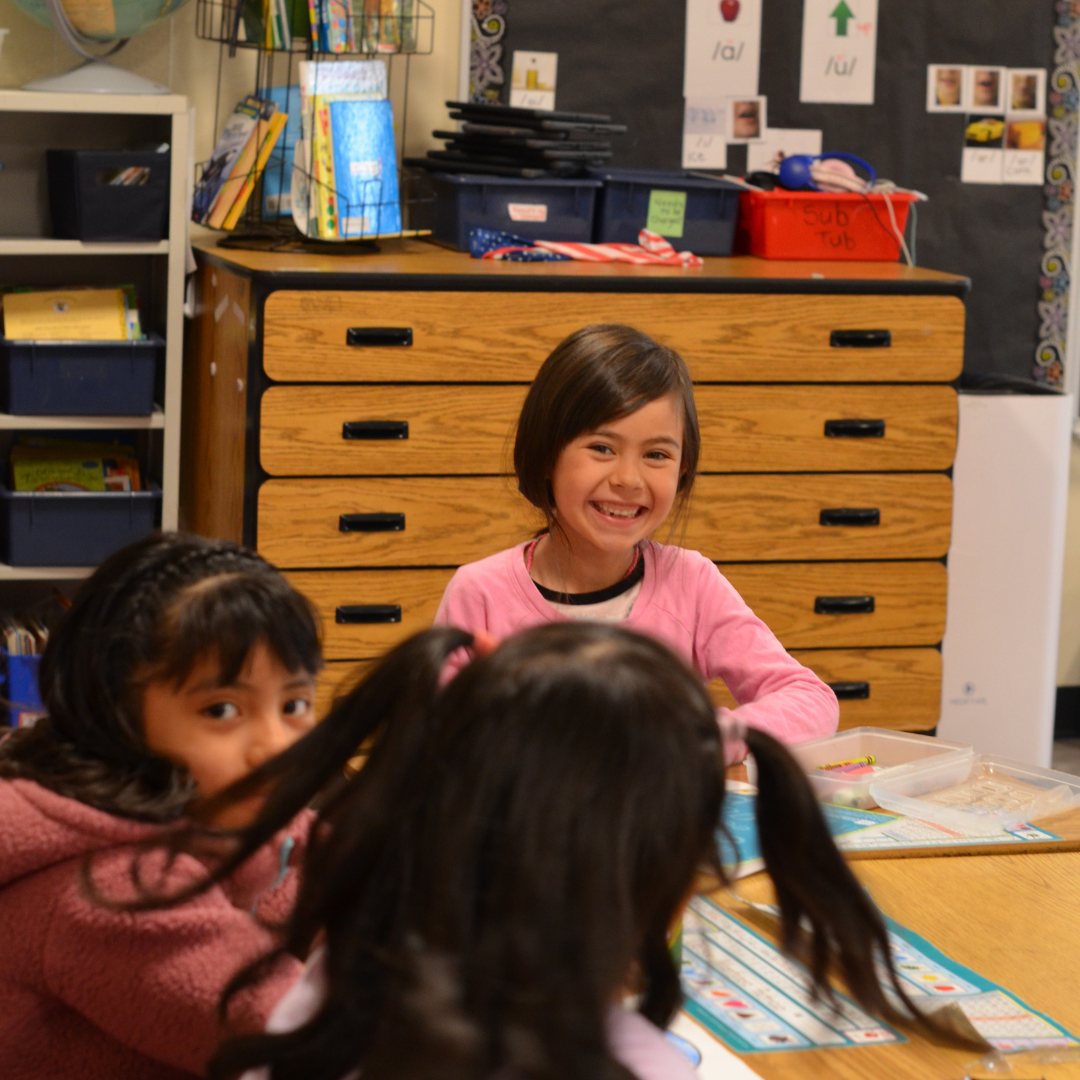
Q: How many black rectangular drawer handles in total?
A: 9